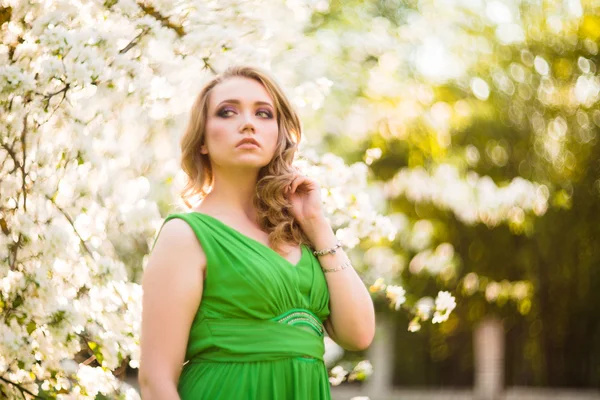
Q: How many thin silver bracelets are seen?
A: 2